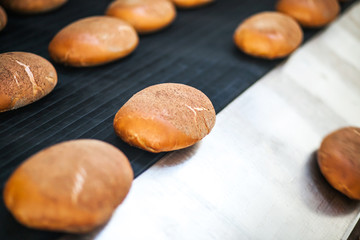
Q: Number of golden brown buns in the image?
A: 11